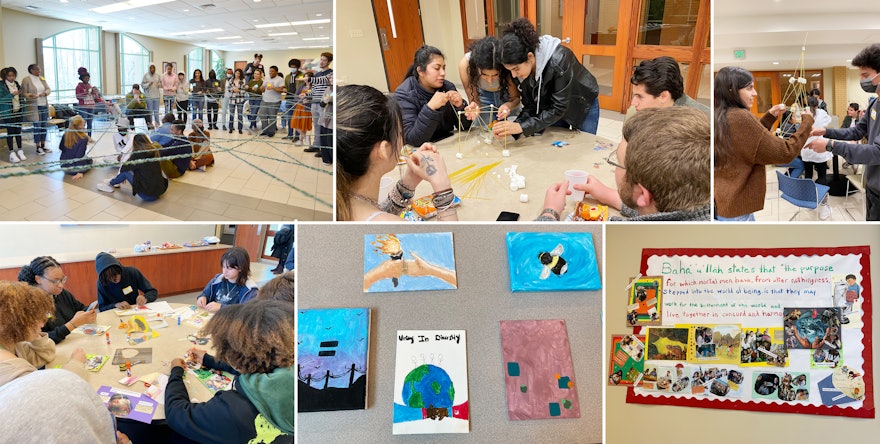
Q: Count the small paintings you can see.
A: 5